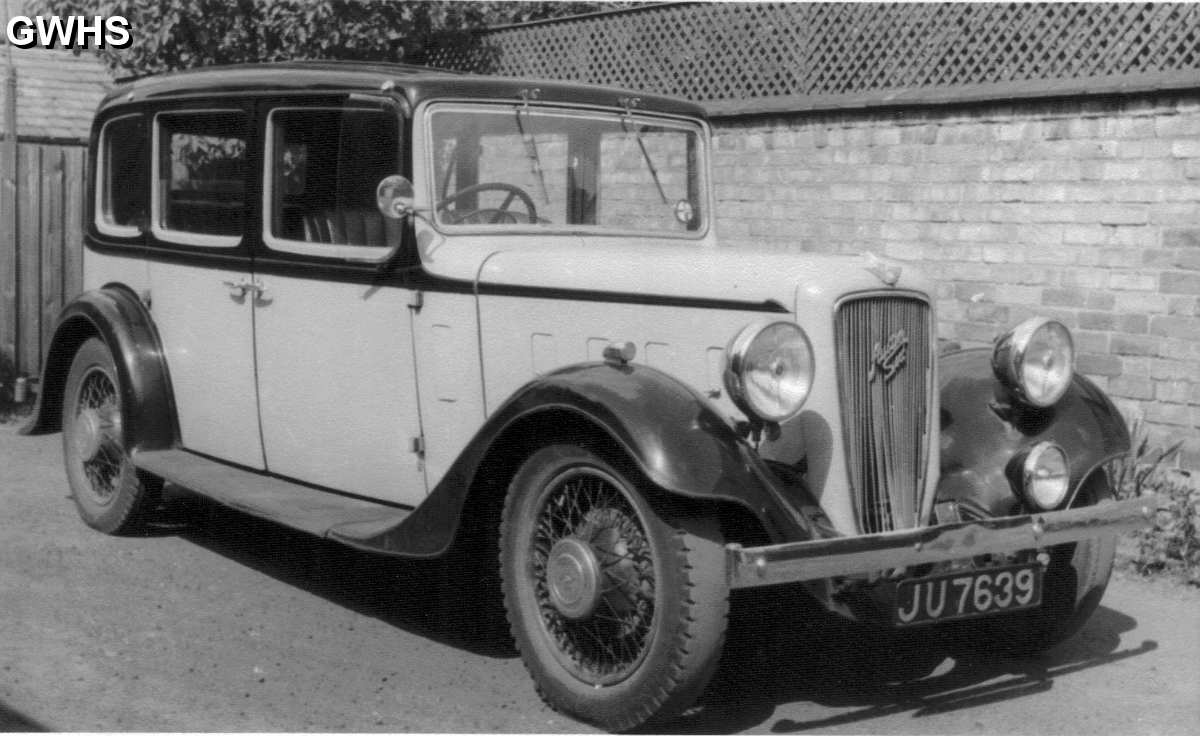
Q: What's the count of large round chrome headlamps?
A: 2